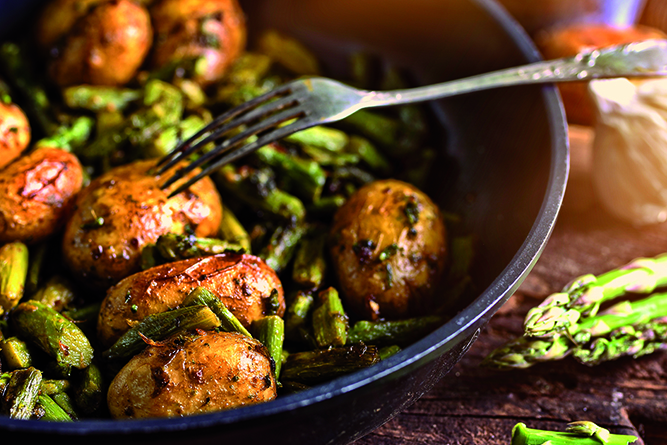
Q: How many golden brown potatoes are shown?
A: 8